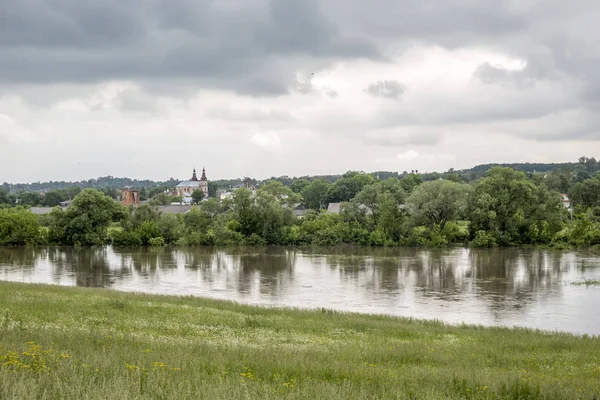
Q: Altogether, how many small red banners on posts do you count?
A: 0